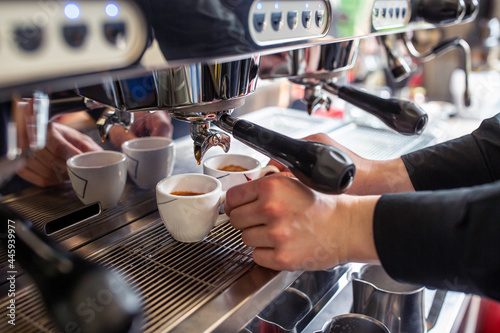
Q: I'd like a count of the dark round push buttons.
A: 13